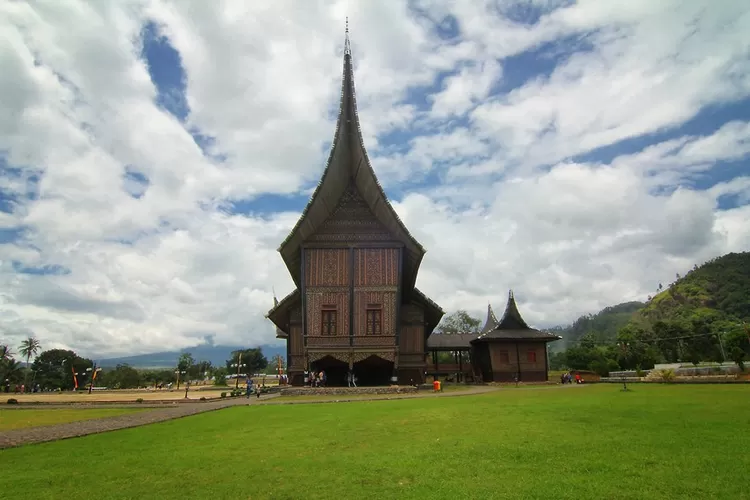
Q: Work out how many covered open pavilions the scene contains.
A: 1